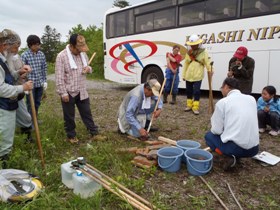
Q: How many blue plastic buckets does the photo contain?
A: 3